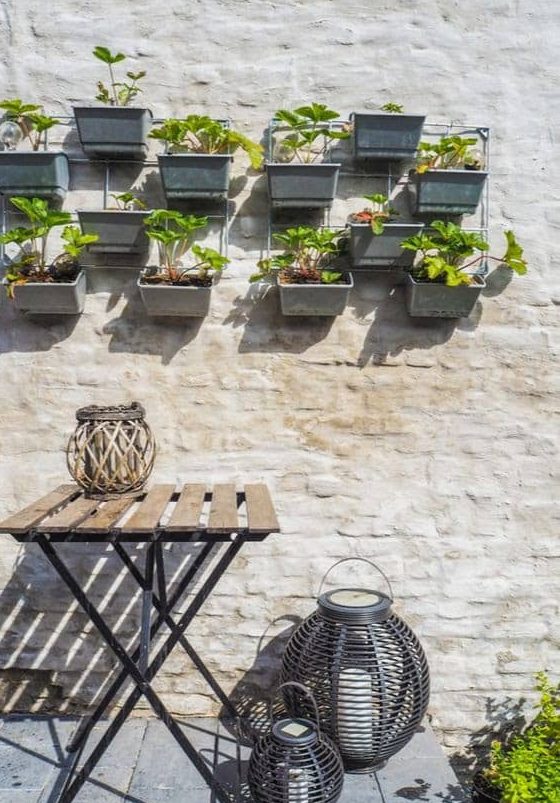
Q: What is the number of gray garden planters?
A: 12